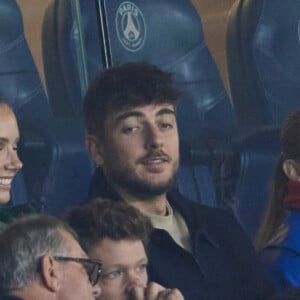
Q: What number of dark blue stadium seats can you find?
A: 3